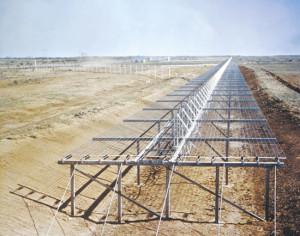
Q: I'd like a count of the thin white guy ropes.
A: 5